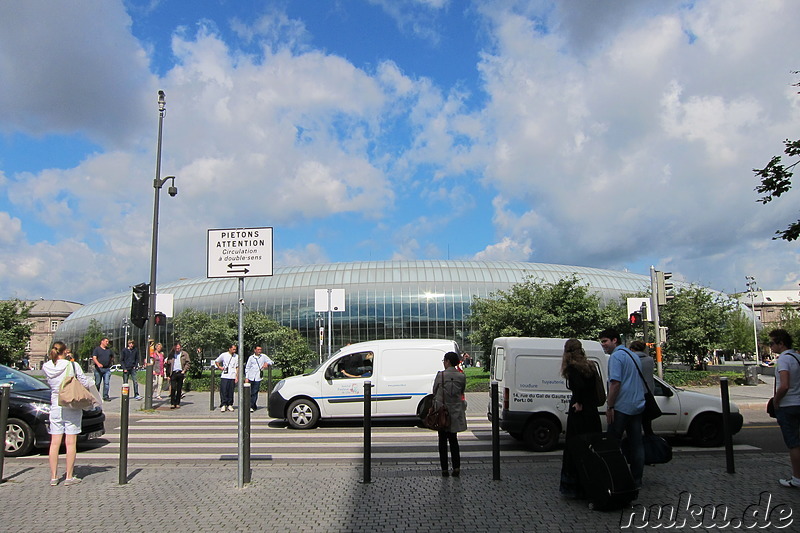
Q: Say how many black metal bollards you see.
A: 8